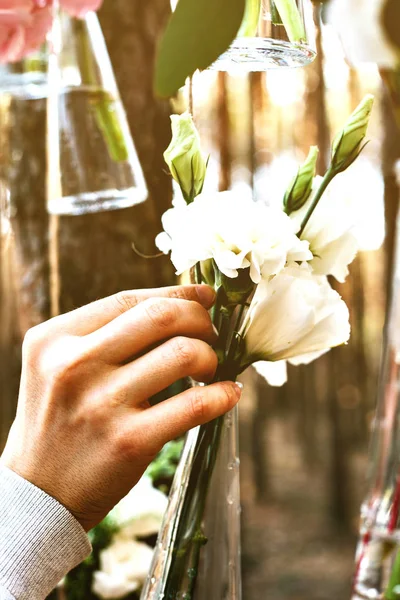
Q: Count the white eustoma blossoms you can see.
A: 3